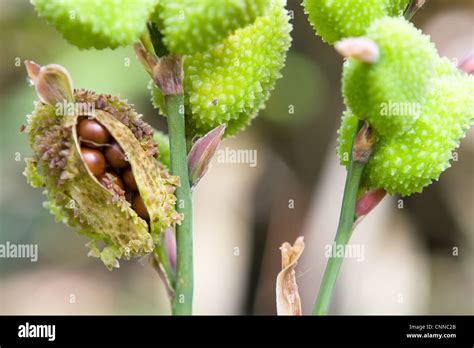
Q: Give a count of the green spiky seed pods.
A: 6